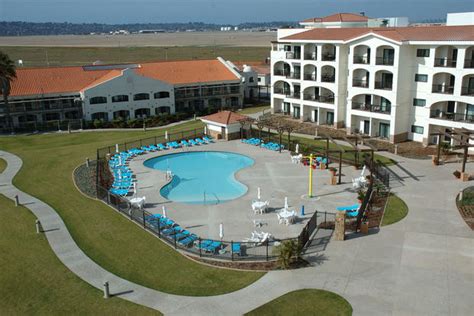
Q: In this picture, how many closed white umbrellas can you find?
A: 12